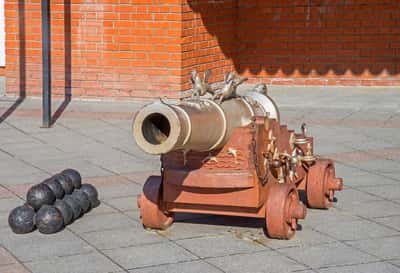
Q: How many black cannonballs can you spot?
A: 10